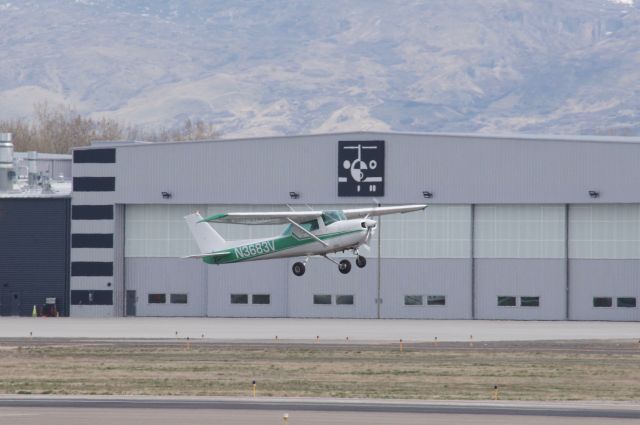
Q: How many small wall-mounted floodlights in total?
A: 4